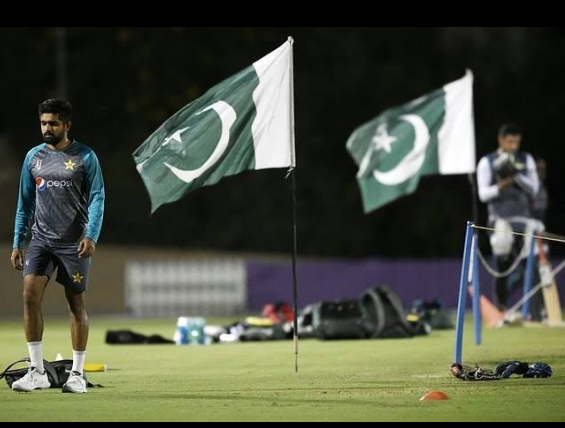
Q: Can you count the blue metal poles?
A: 3